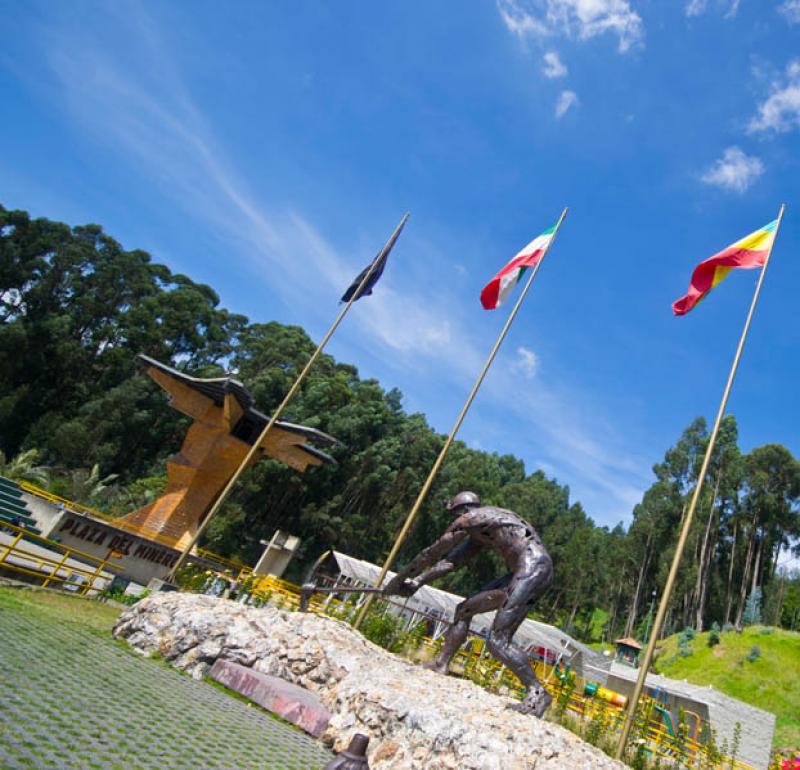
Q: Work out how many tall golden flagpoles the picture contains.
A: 3